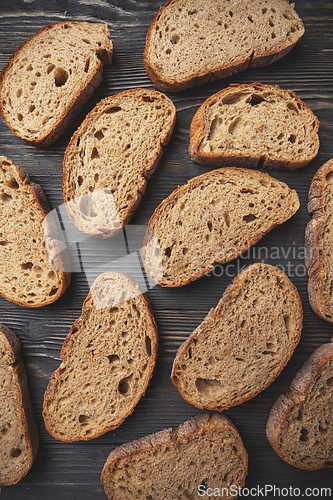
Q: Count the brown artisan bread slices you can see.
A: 12